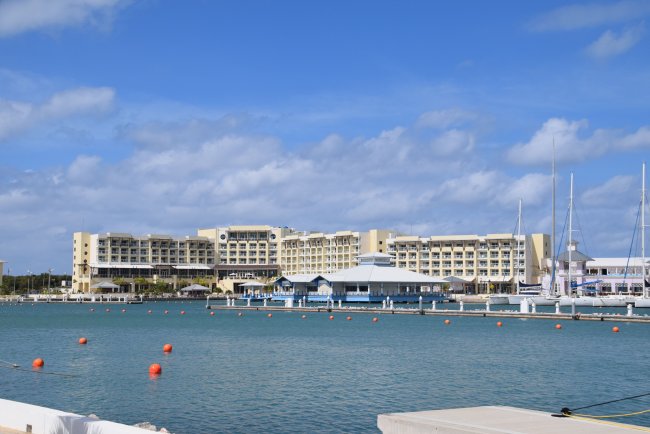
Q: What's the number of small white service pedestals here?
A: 15